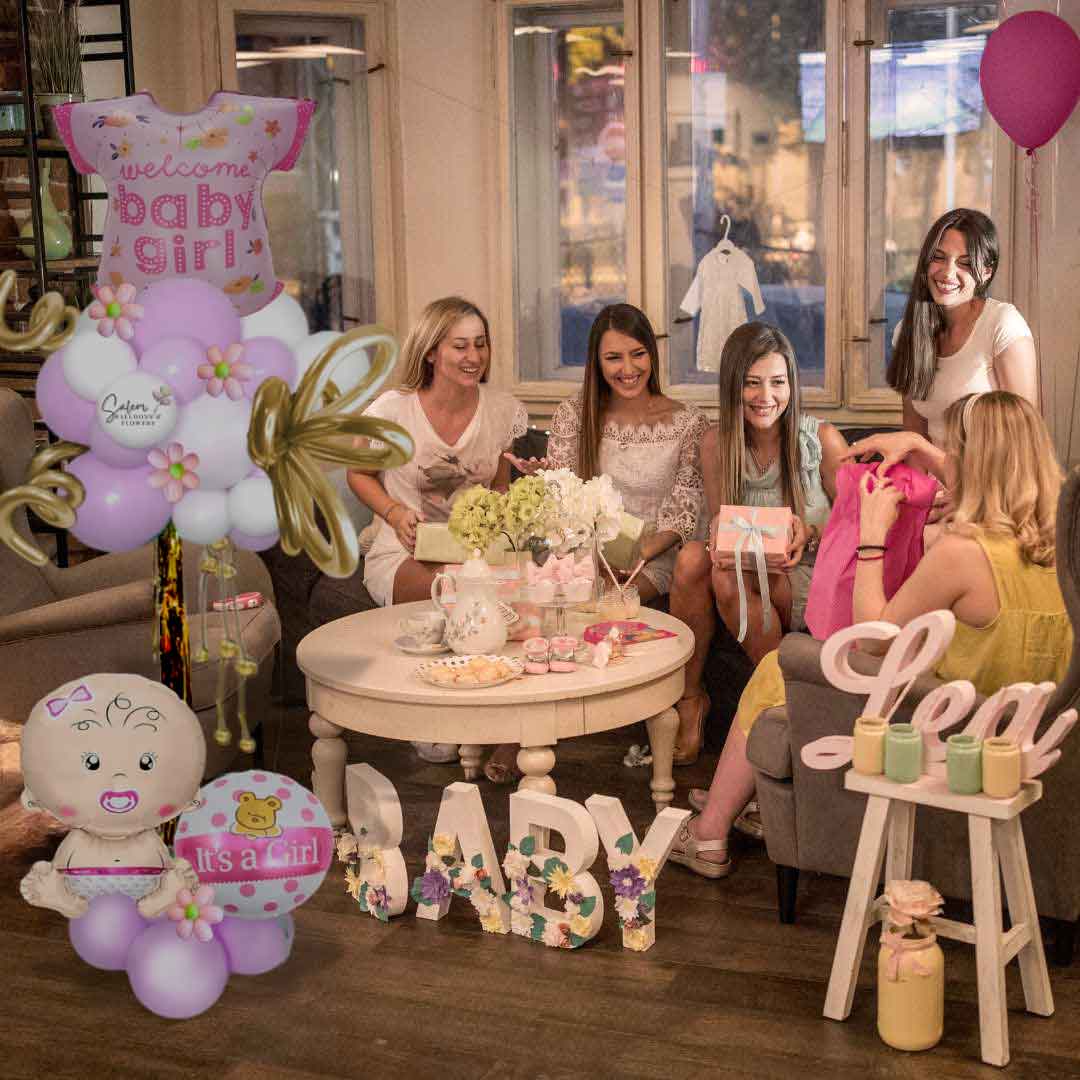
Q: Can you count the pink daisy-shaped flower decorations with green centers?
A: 4